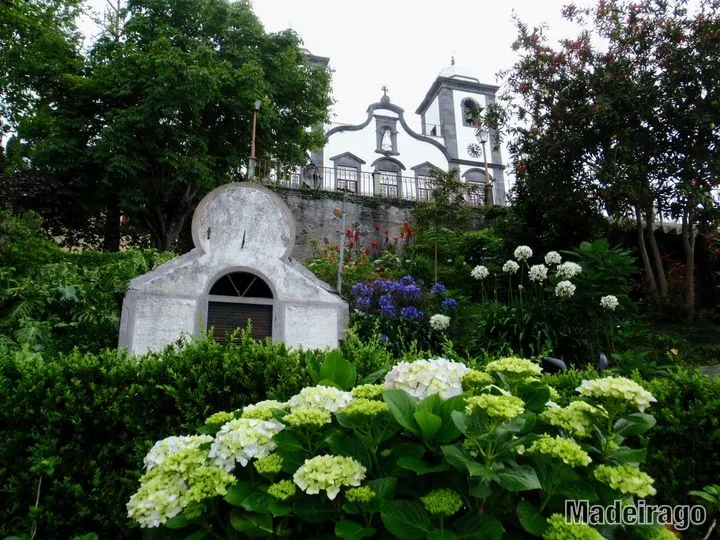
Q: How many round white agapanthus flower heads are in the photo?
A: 9